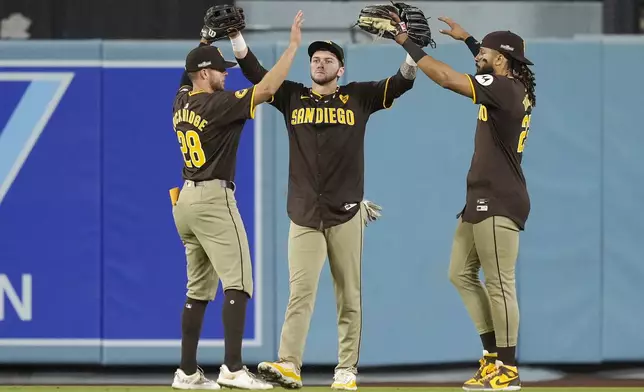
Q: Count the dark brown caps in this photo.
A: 3